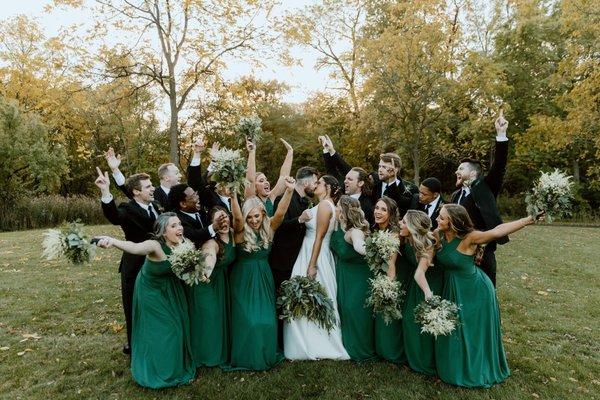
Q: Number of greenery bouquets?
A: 9